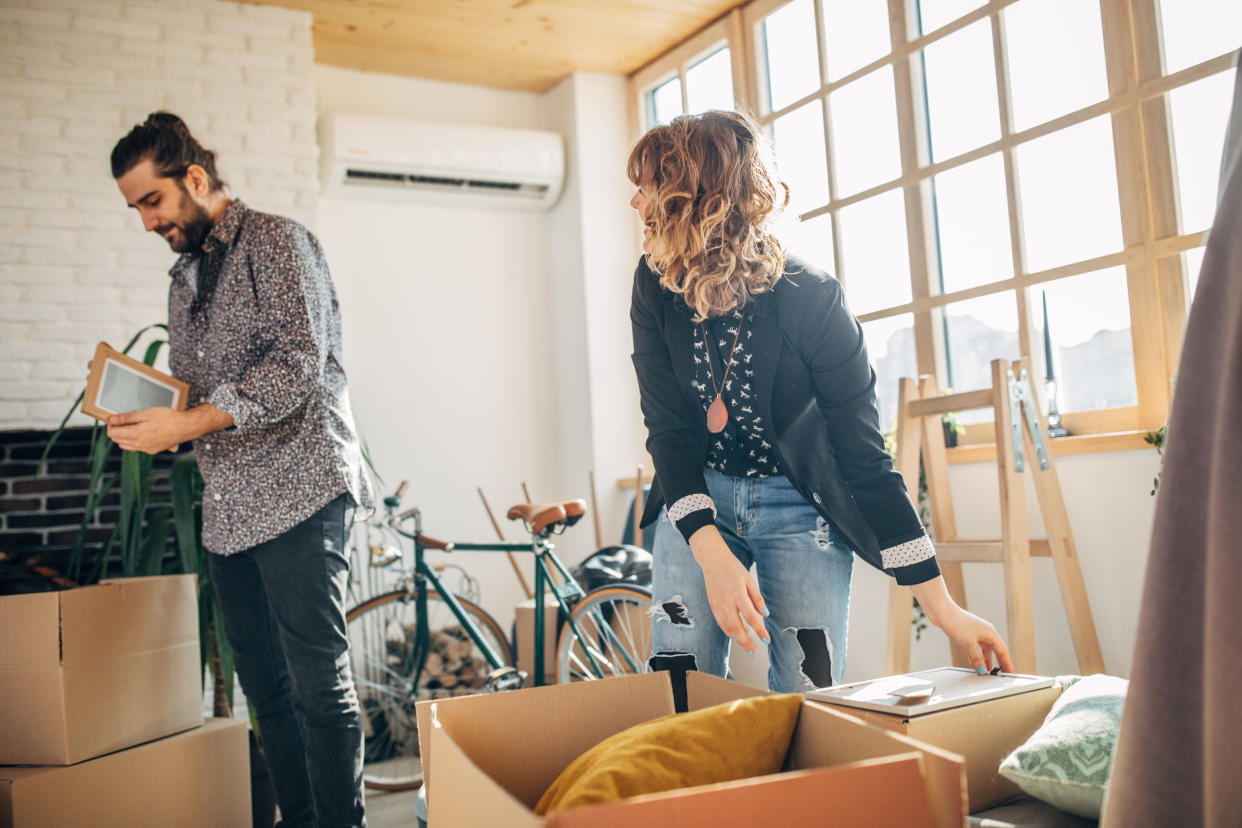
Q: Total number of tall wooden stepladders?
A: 1